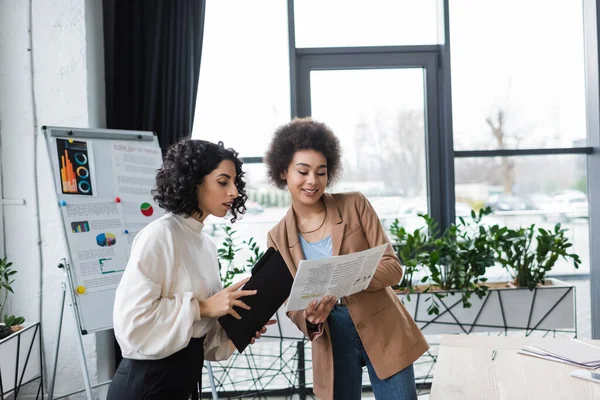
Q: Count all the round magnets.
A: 5